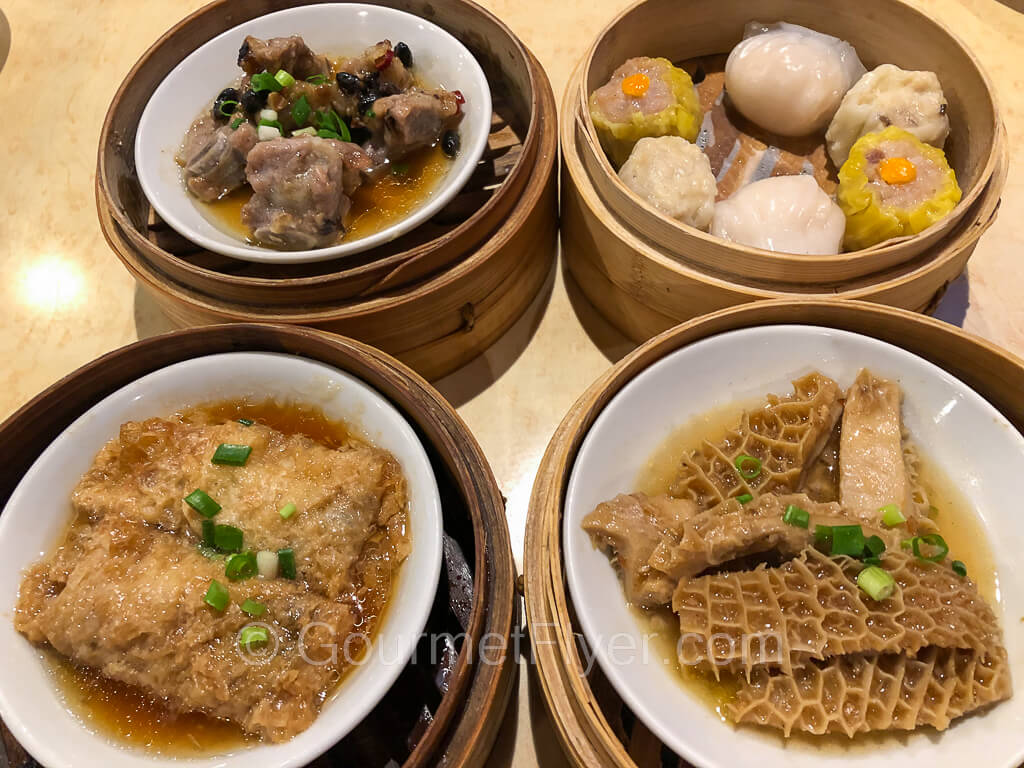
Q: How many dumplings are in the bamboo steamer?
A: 6